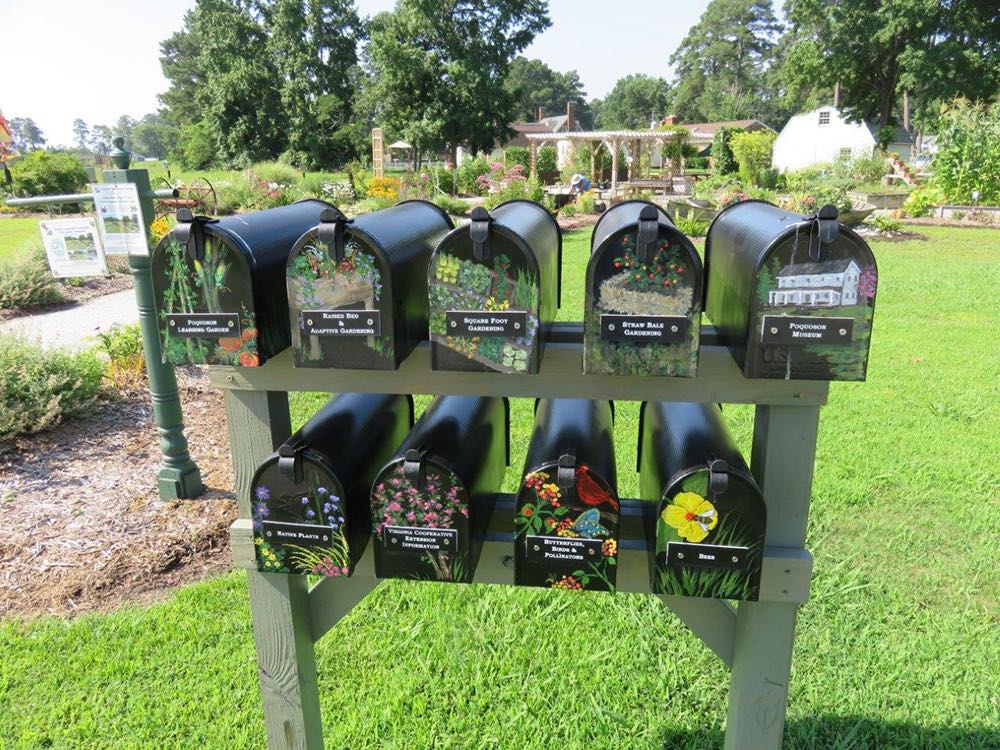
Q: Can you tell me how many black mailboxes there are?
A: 9